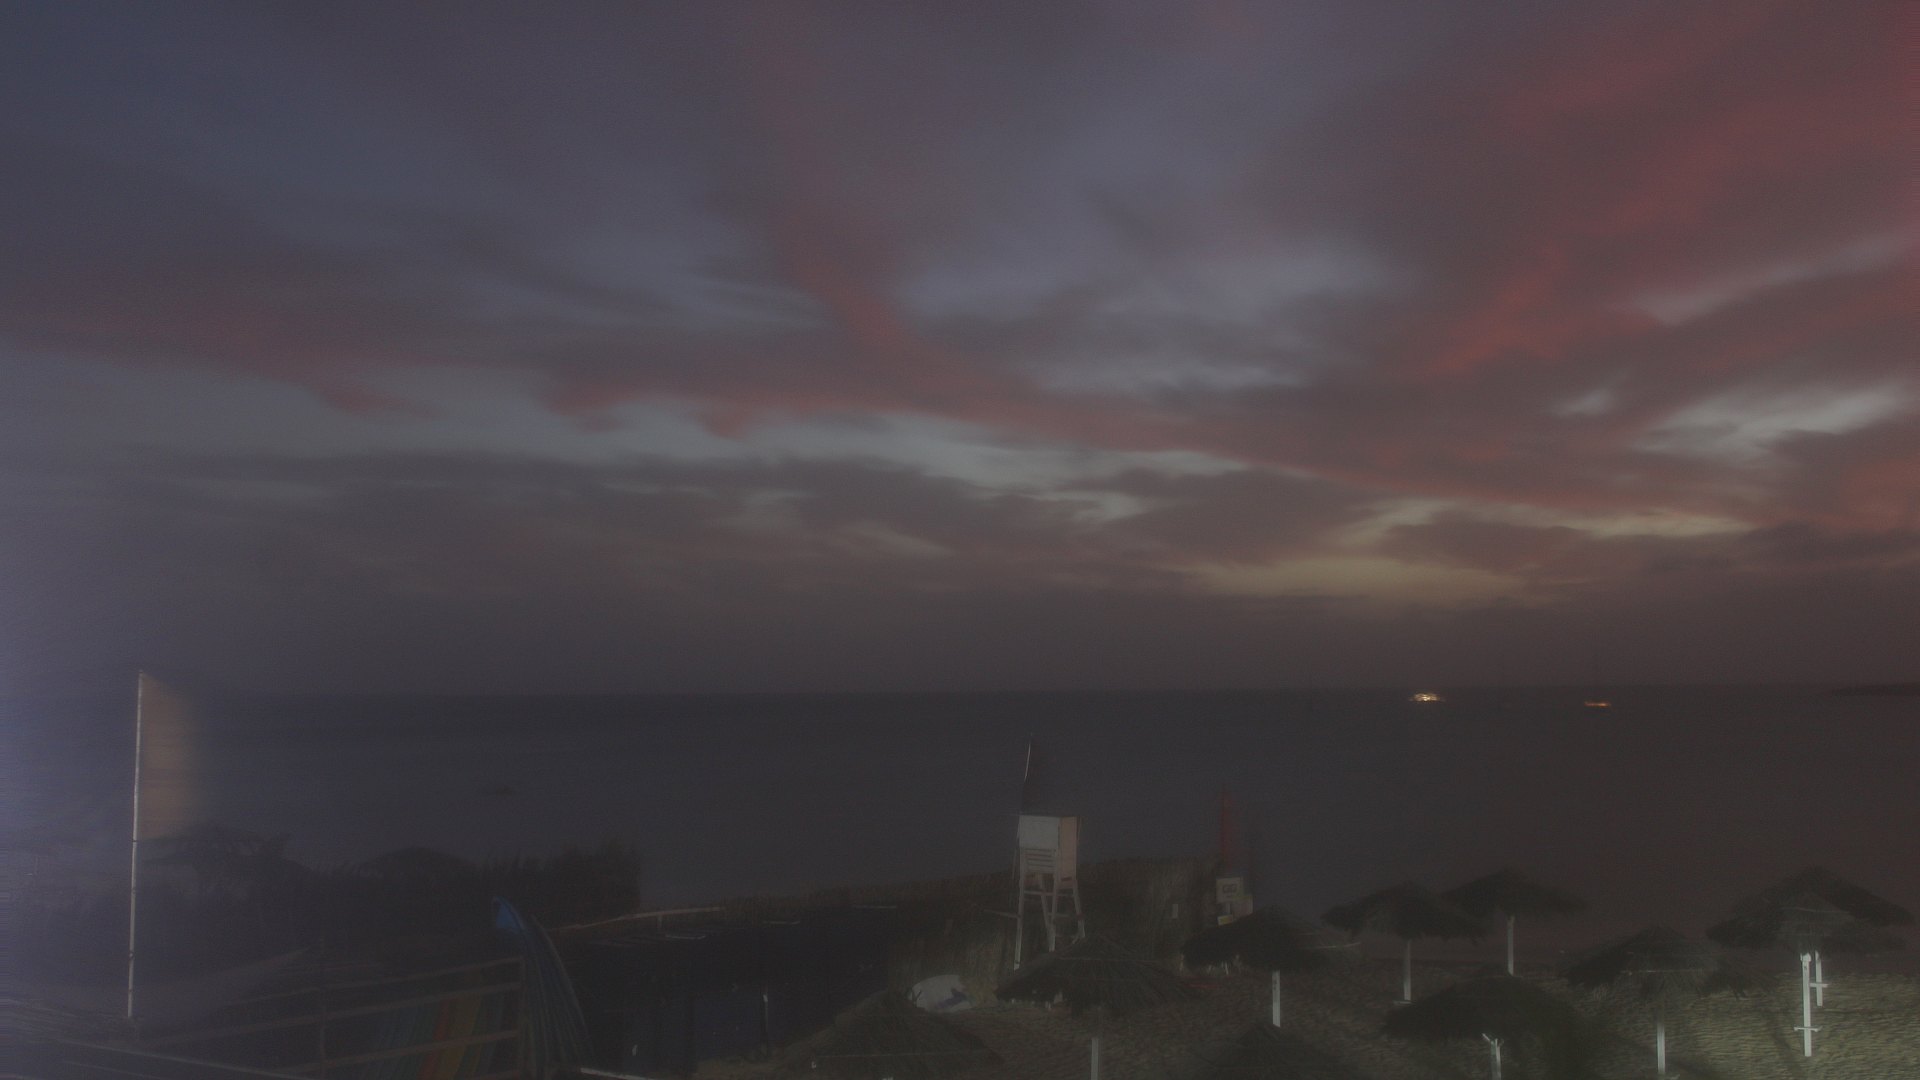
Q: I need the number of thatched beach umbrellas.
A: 10